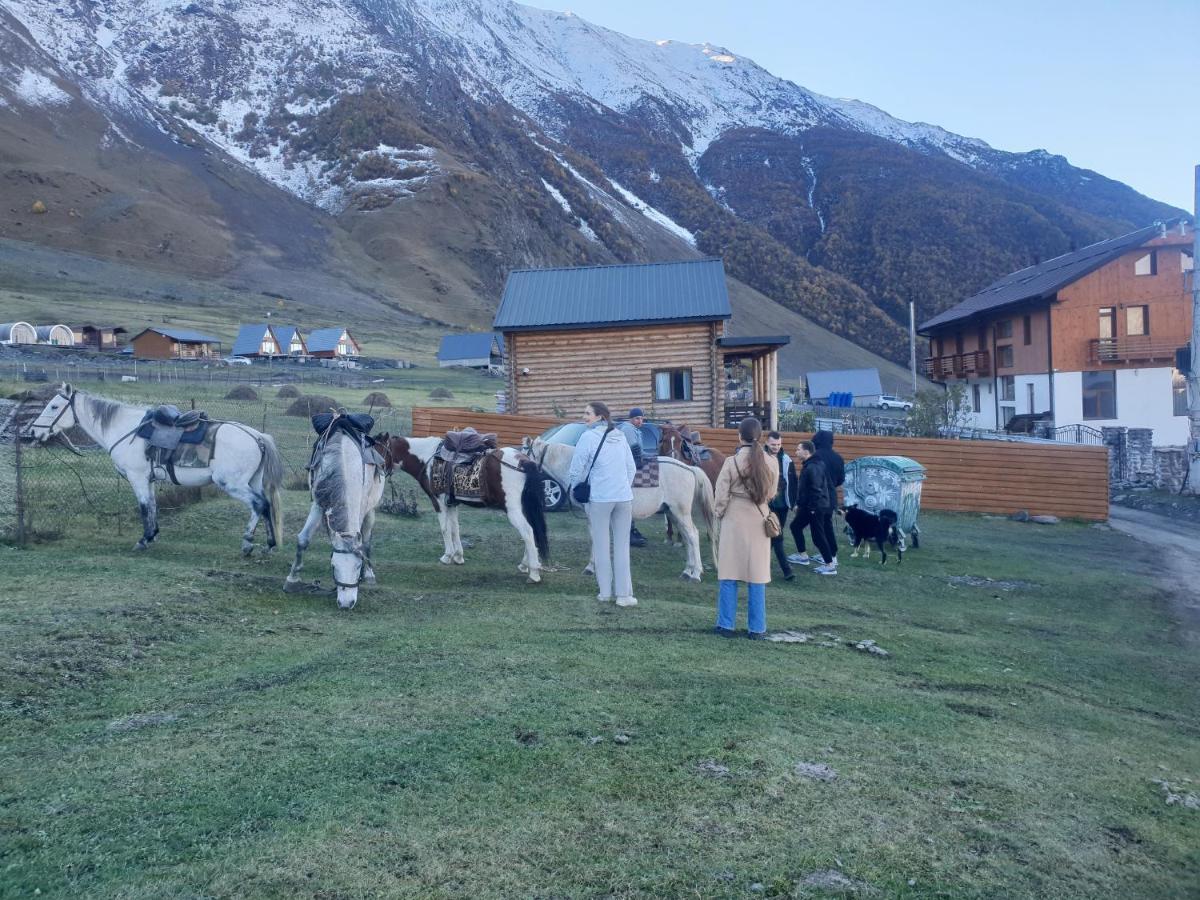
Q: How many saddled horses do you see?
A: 5